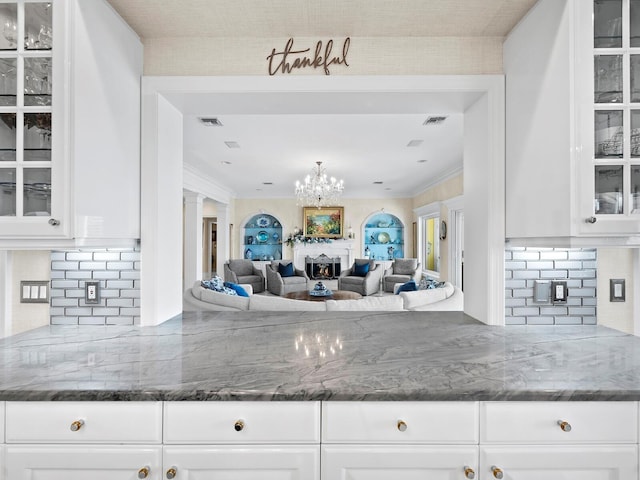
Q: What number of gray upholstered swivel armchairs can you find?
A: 4